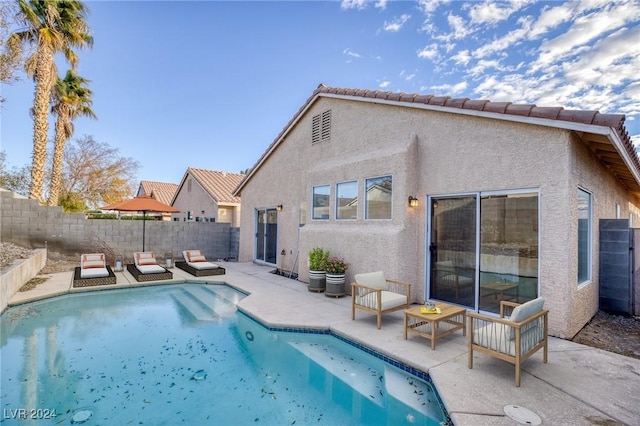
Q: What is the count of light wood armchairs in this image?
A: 2